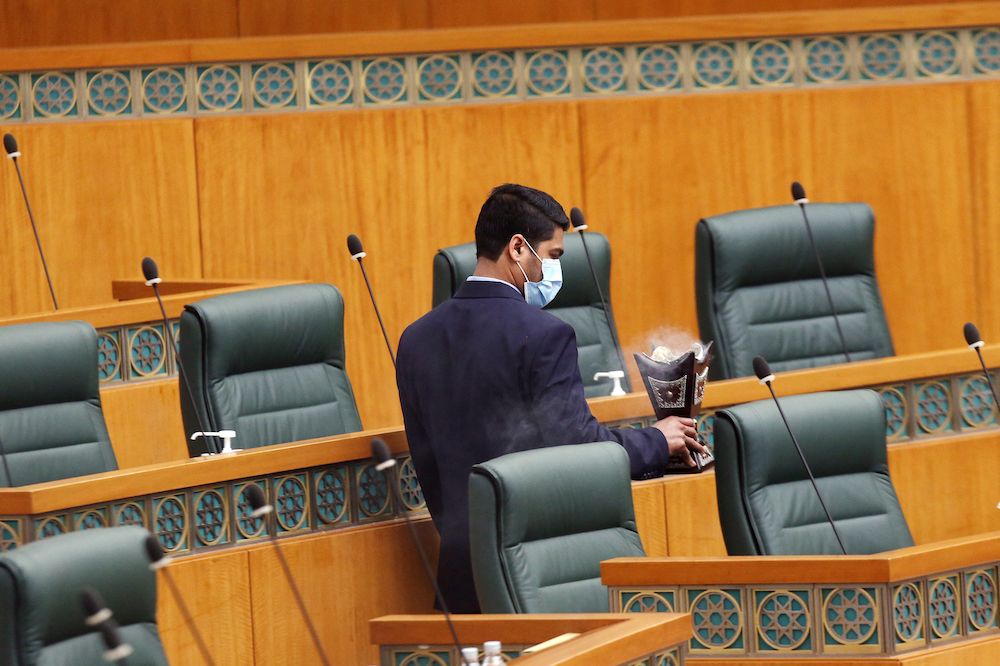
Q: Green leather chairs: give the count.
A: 7